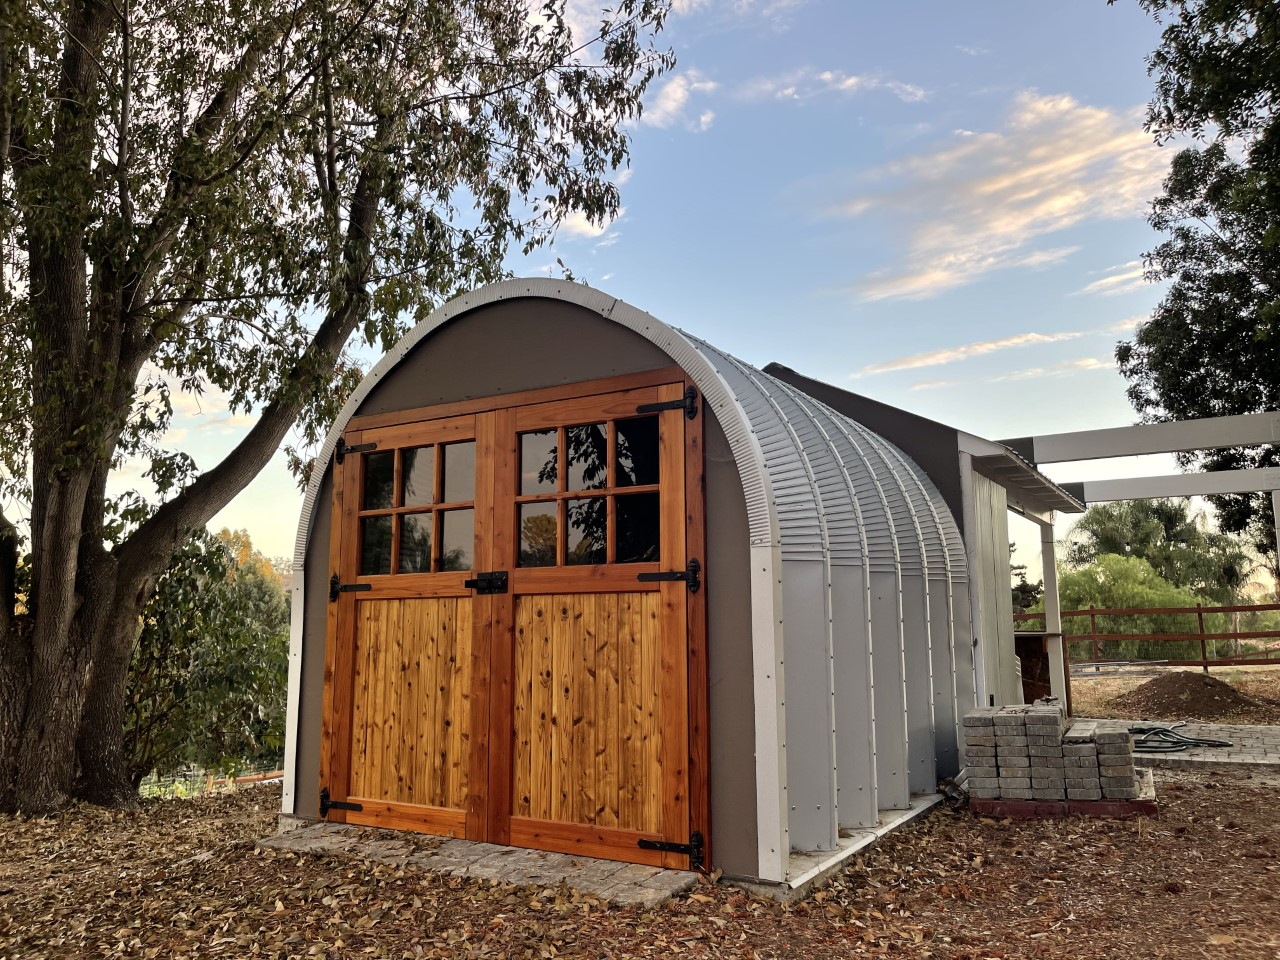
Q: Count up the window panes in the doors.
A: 12